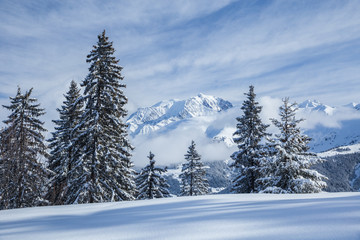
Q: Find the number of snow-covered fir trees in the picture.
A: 7